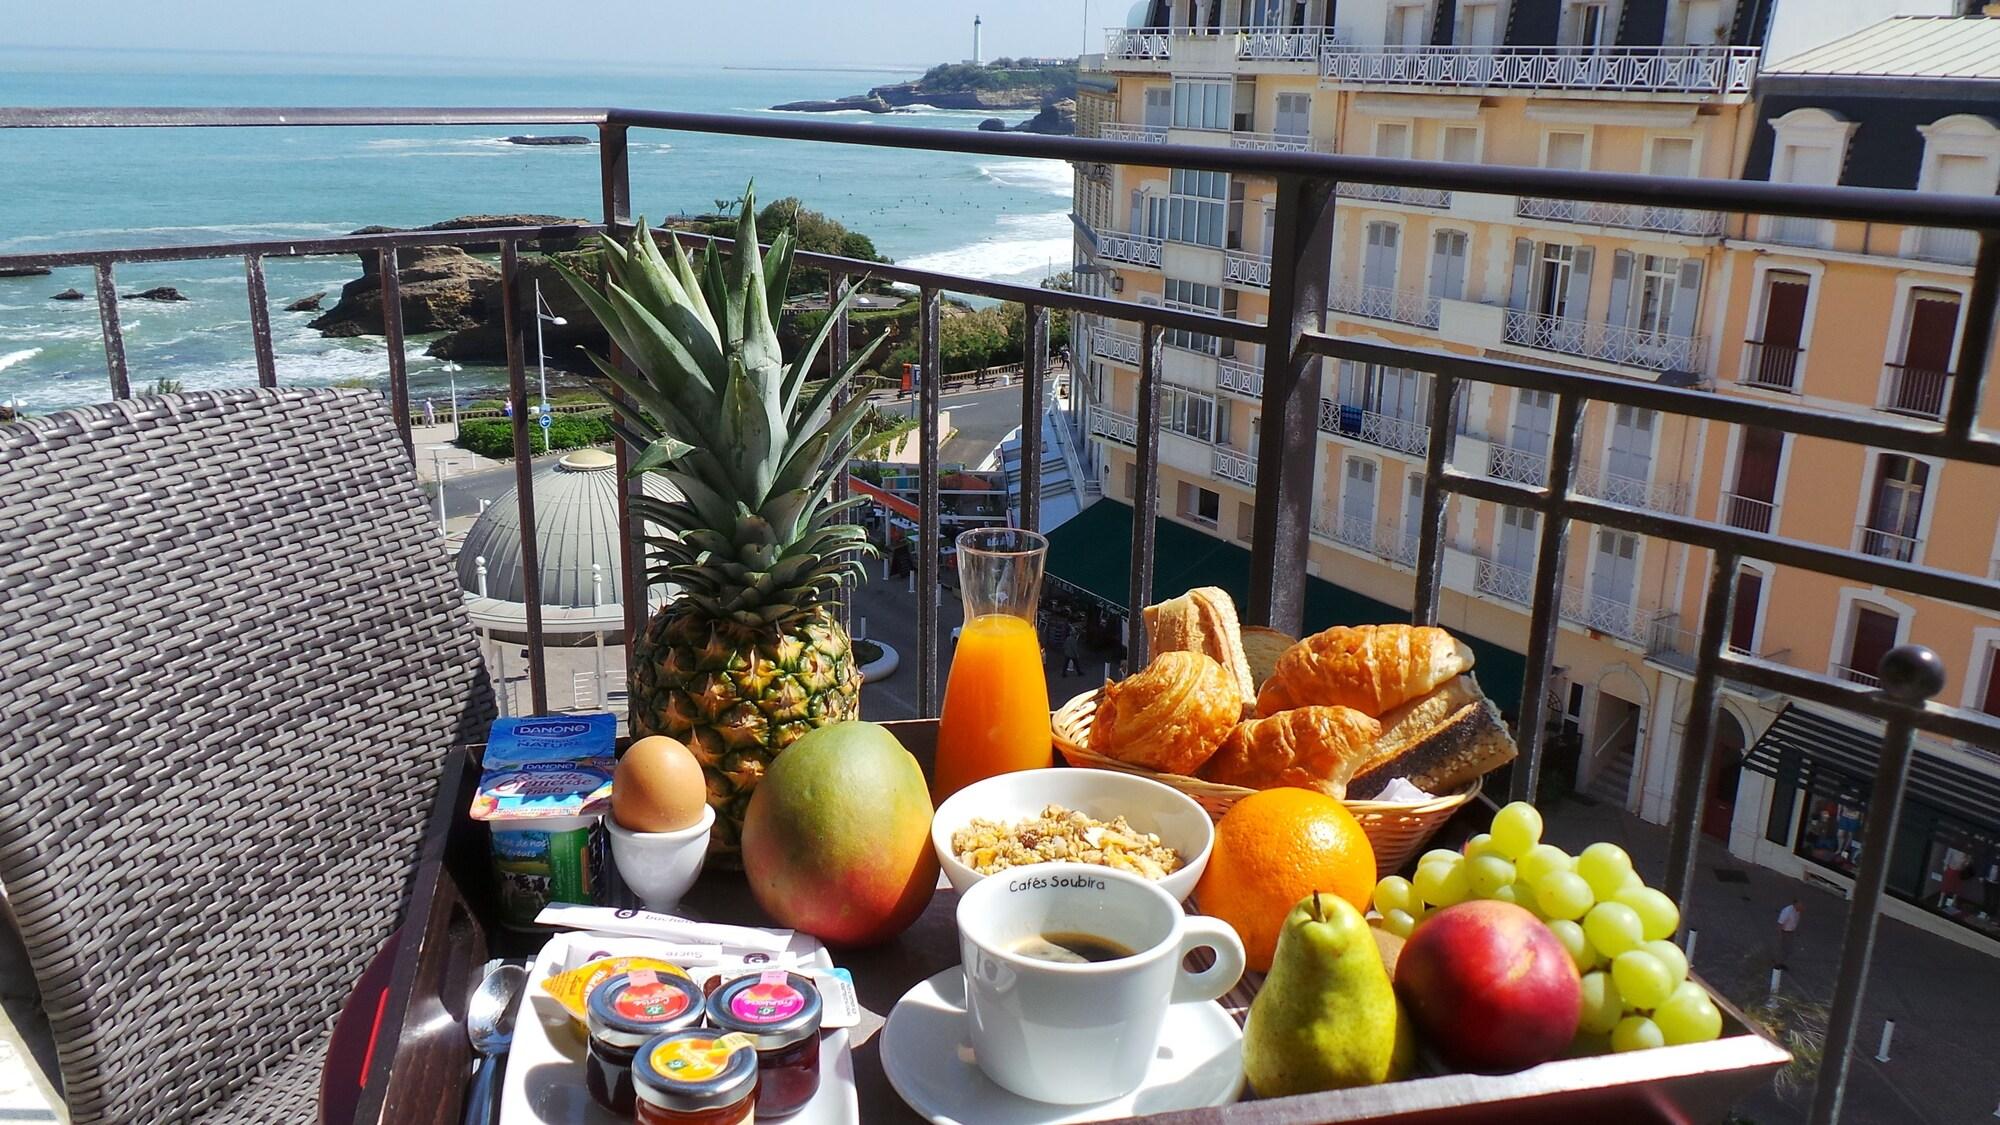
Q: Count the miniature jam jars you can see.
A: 3